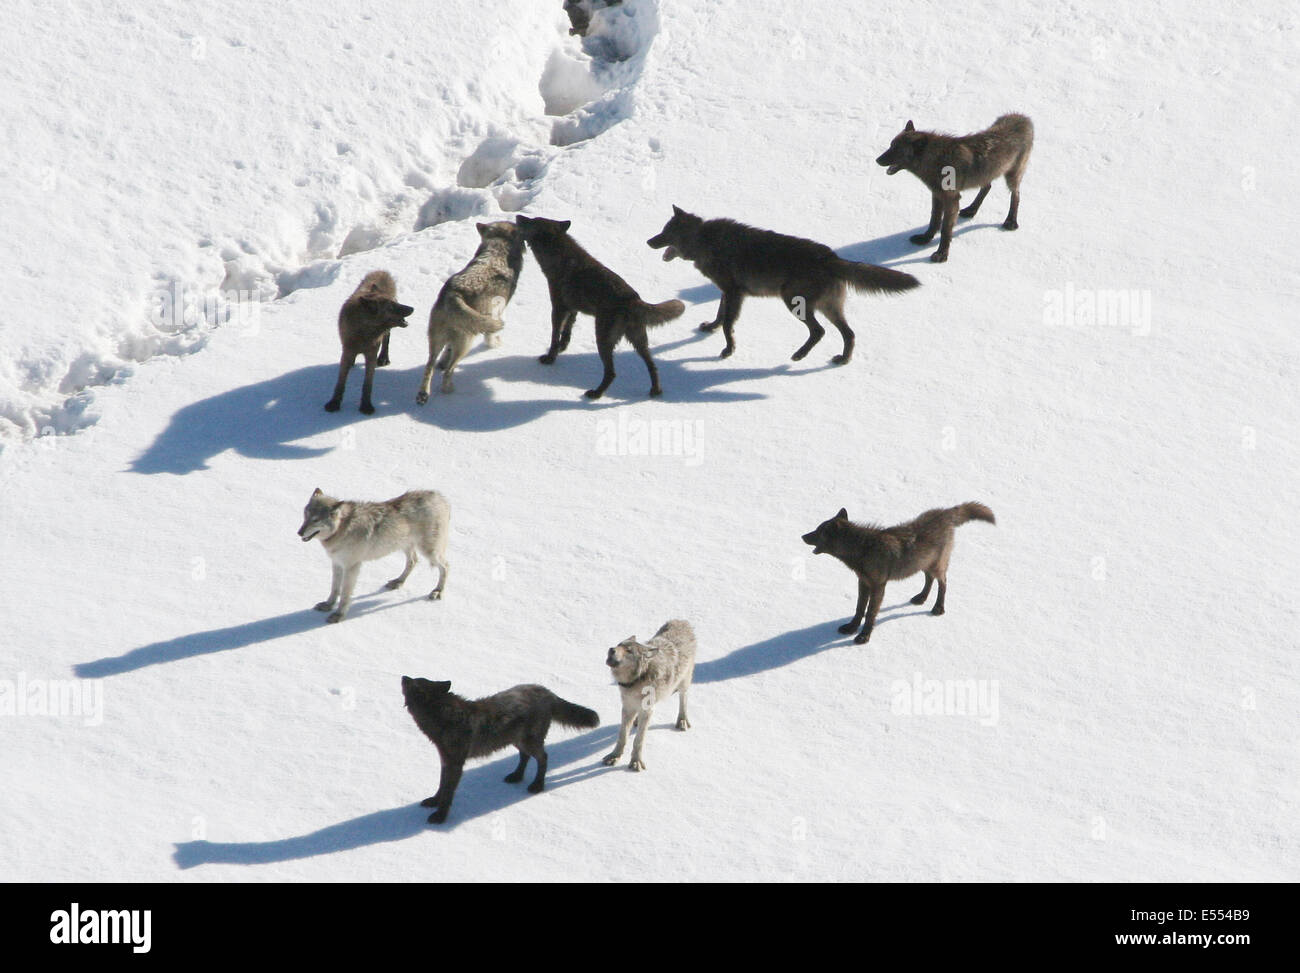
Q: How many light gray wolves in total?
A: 3